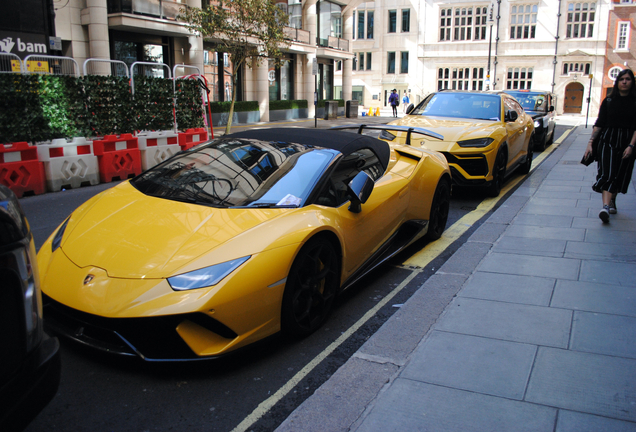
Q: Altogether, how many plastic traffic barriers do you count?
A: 5